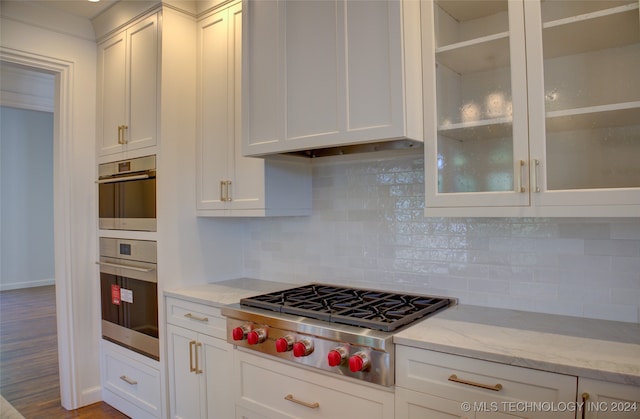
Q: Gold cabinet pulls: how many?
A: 13